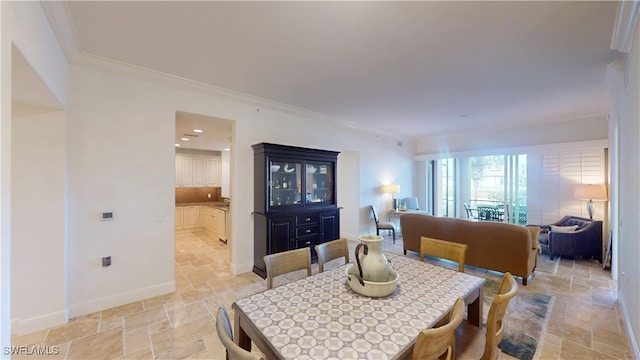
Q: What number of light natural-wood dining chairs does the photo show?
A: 6